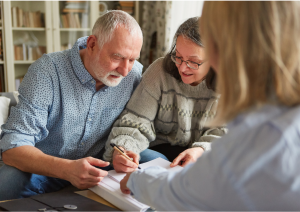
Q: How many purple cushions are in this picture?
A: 0